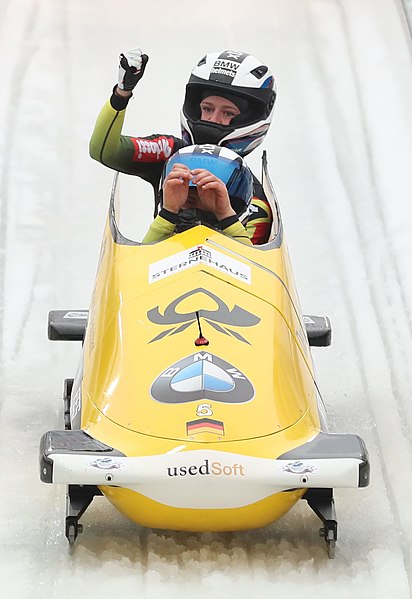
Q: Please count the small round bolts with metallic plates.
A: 2